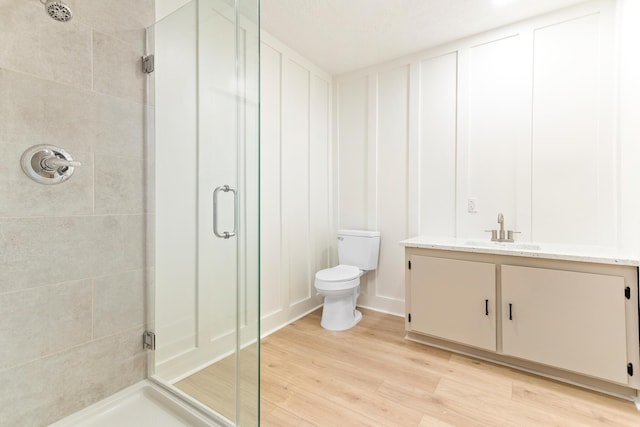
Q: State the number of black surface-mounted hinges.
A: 4